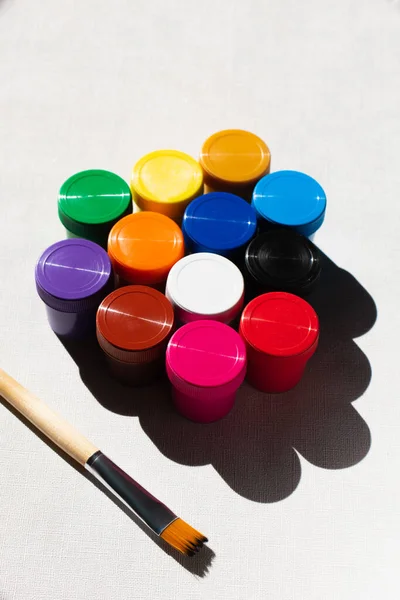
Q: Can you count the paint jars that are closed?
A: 12